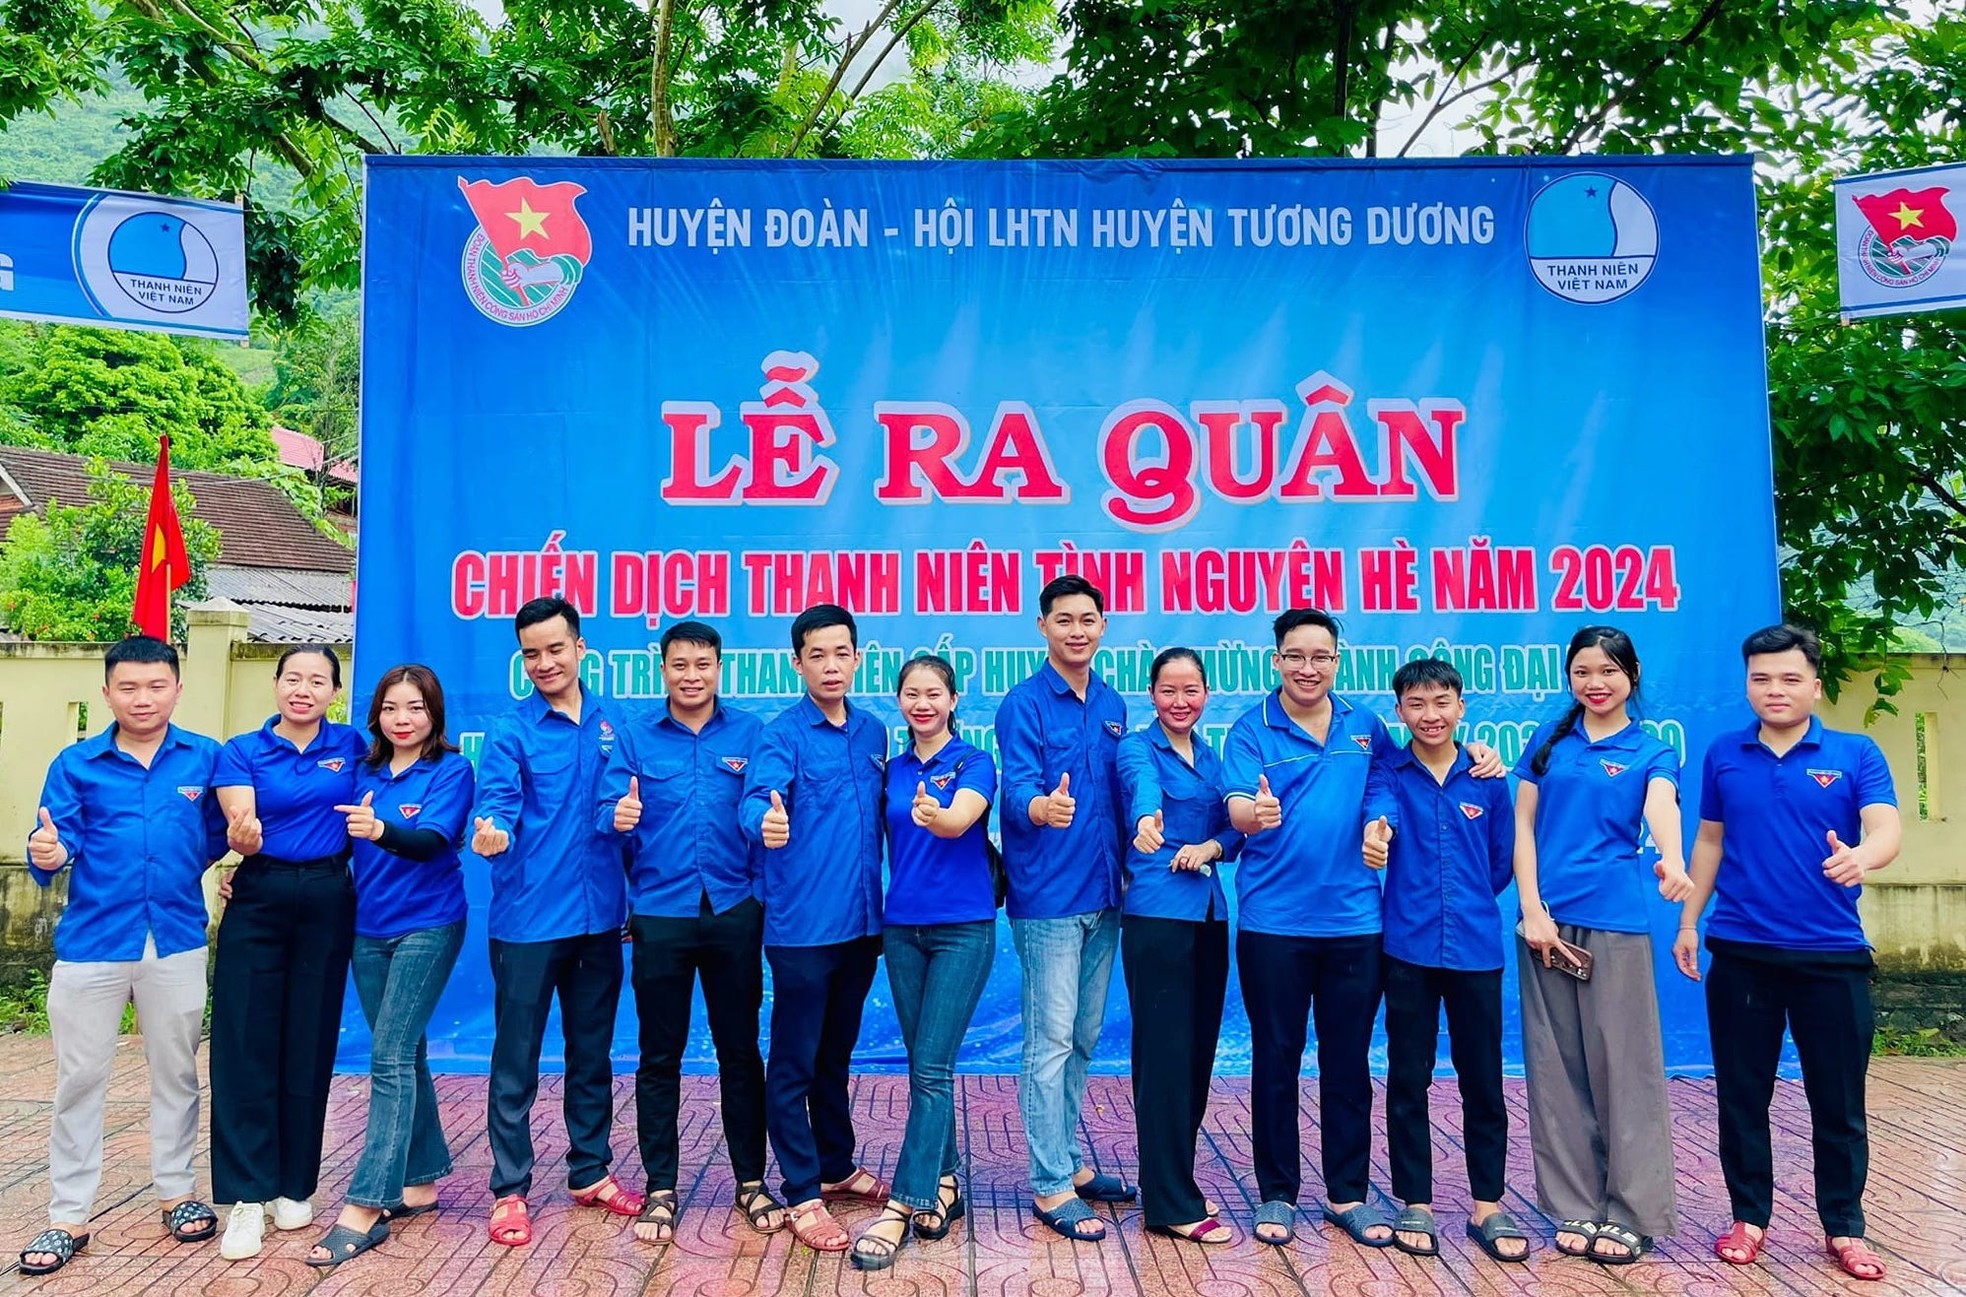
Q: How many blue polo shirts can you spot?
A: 6